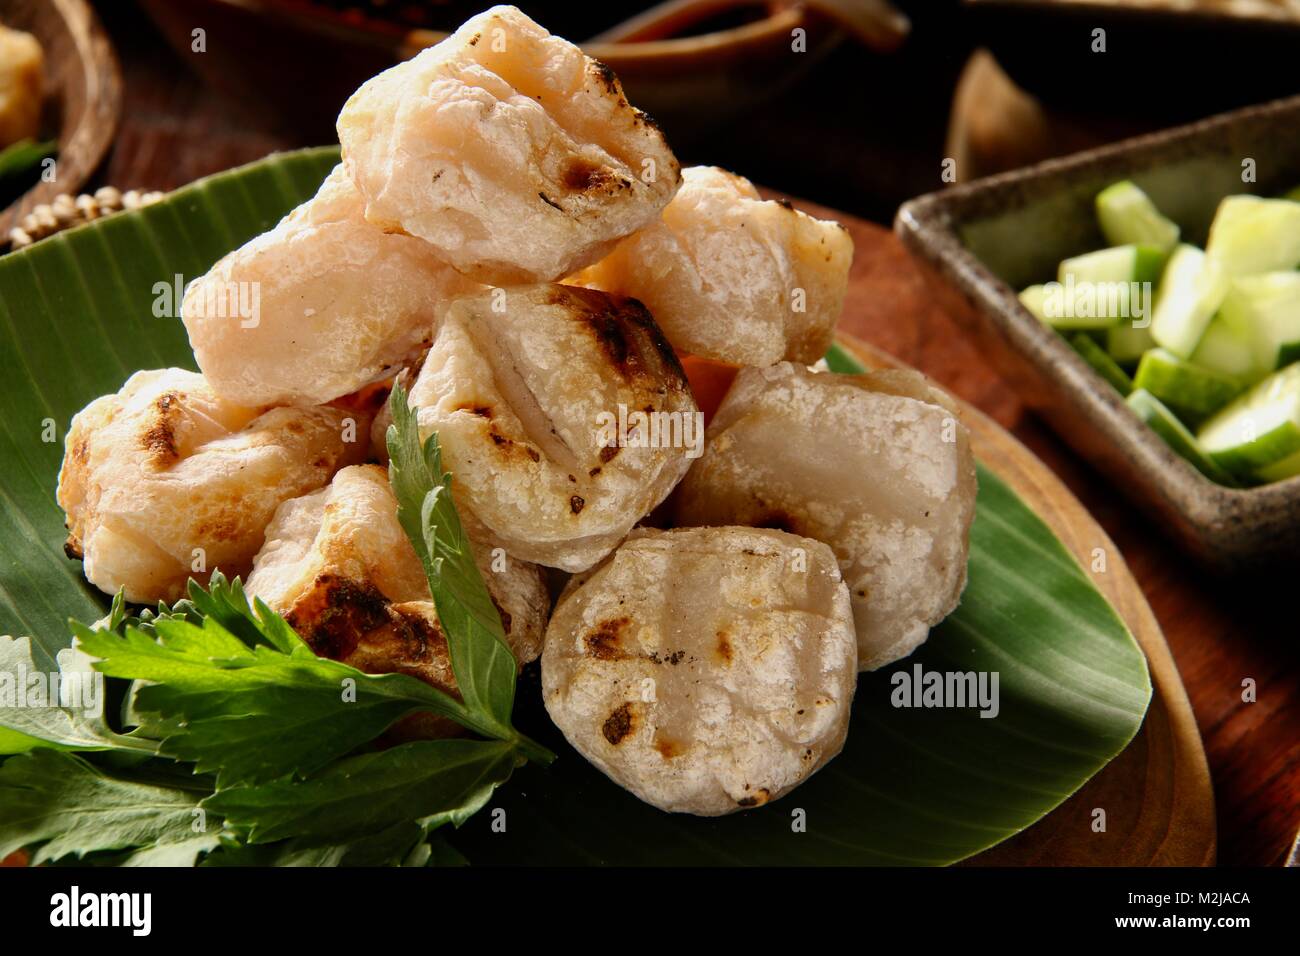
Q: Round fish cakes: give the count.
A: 8